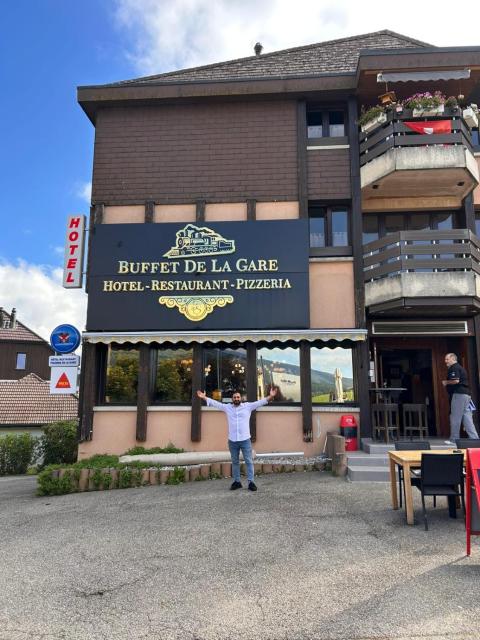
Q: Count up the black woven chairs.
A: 3